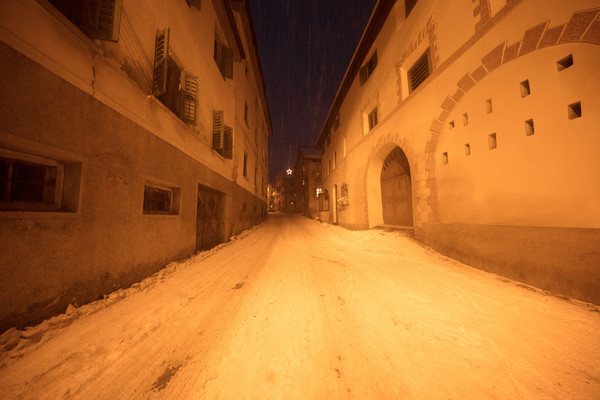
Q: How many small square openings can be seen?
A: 10